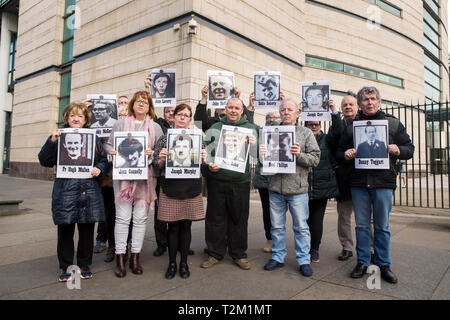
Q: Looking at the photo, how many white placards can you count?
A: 11